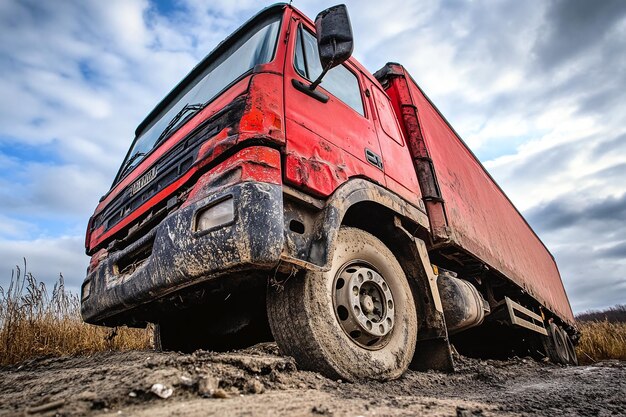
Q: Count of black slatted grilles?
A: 1